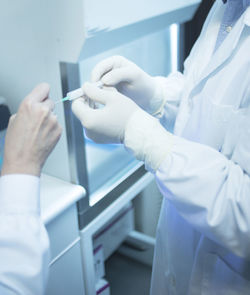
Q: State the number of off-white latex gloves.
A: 2